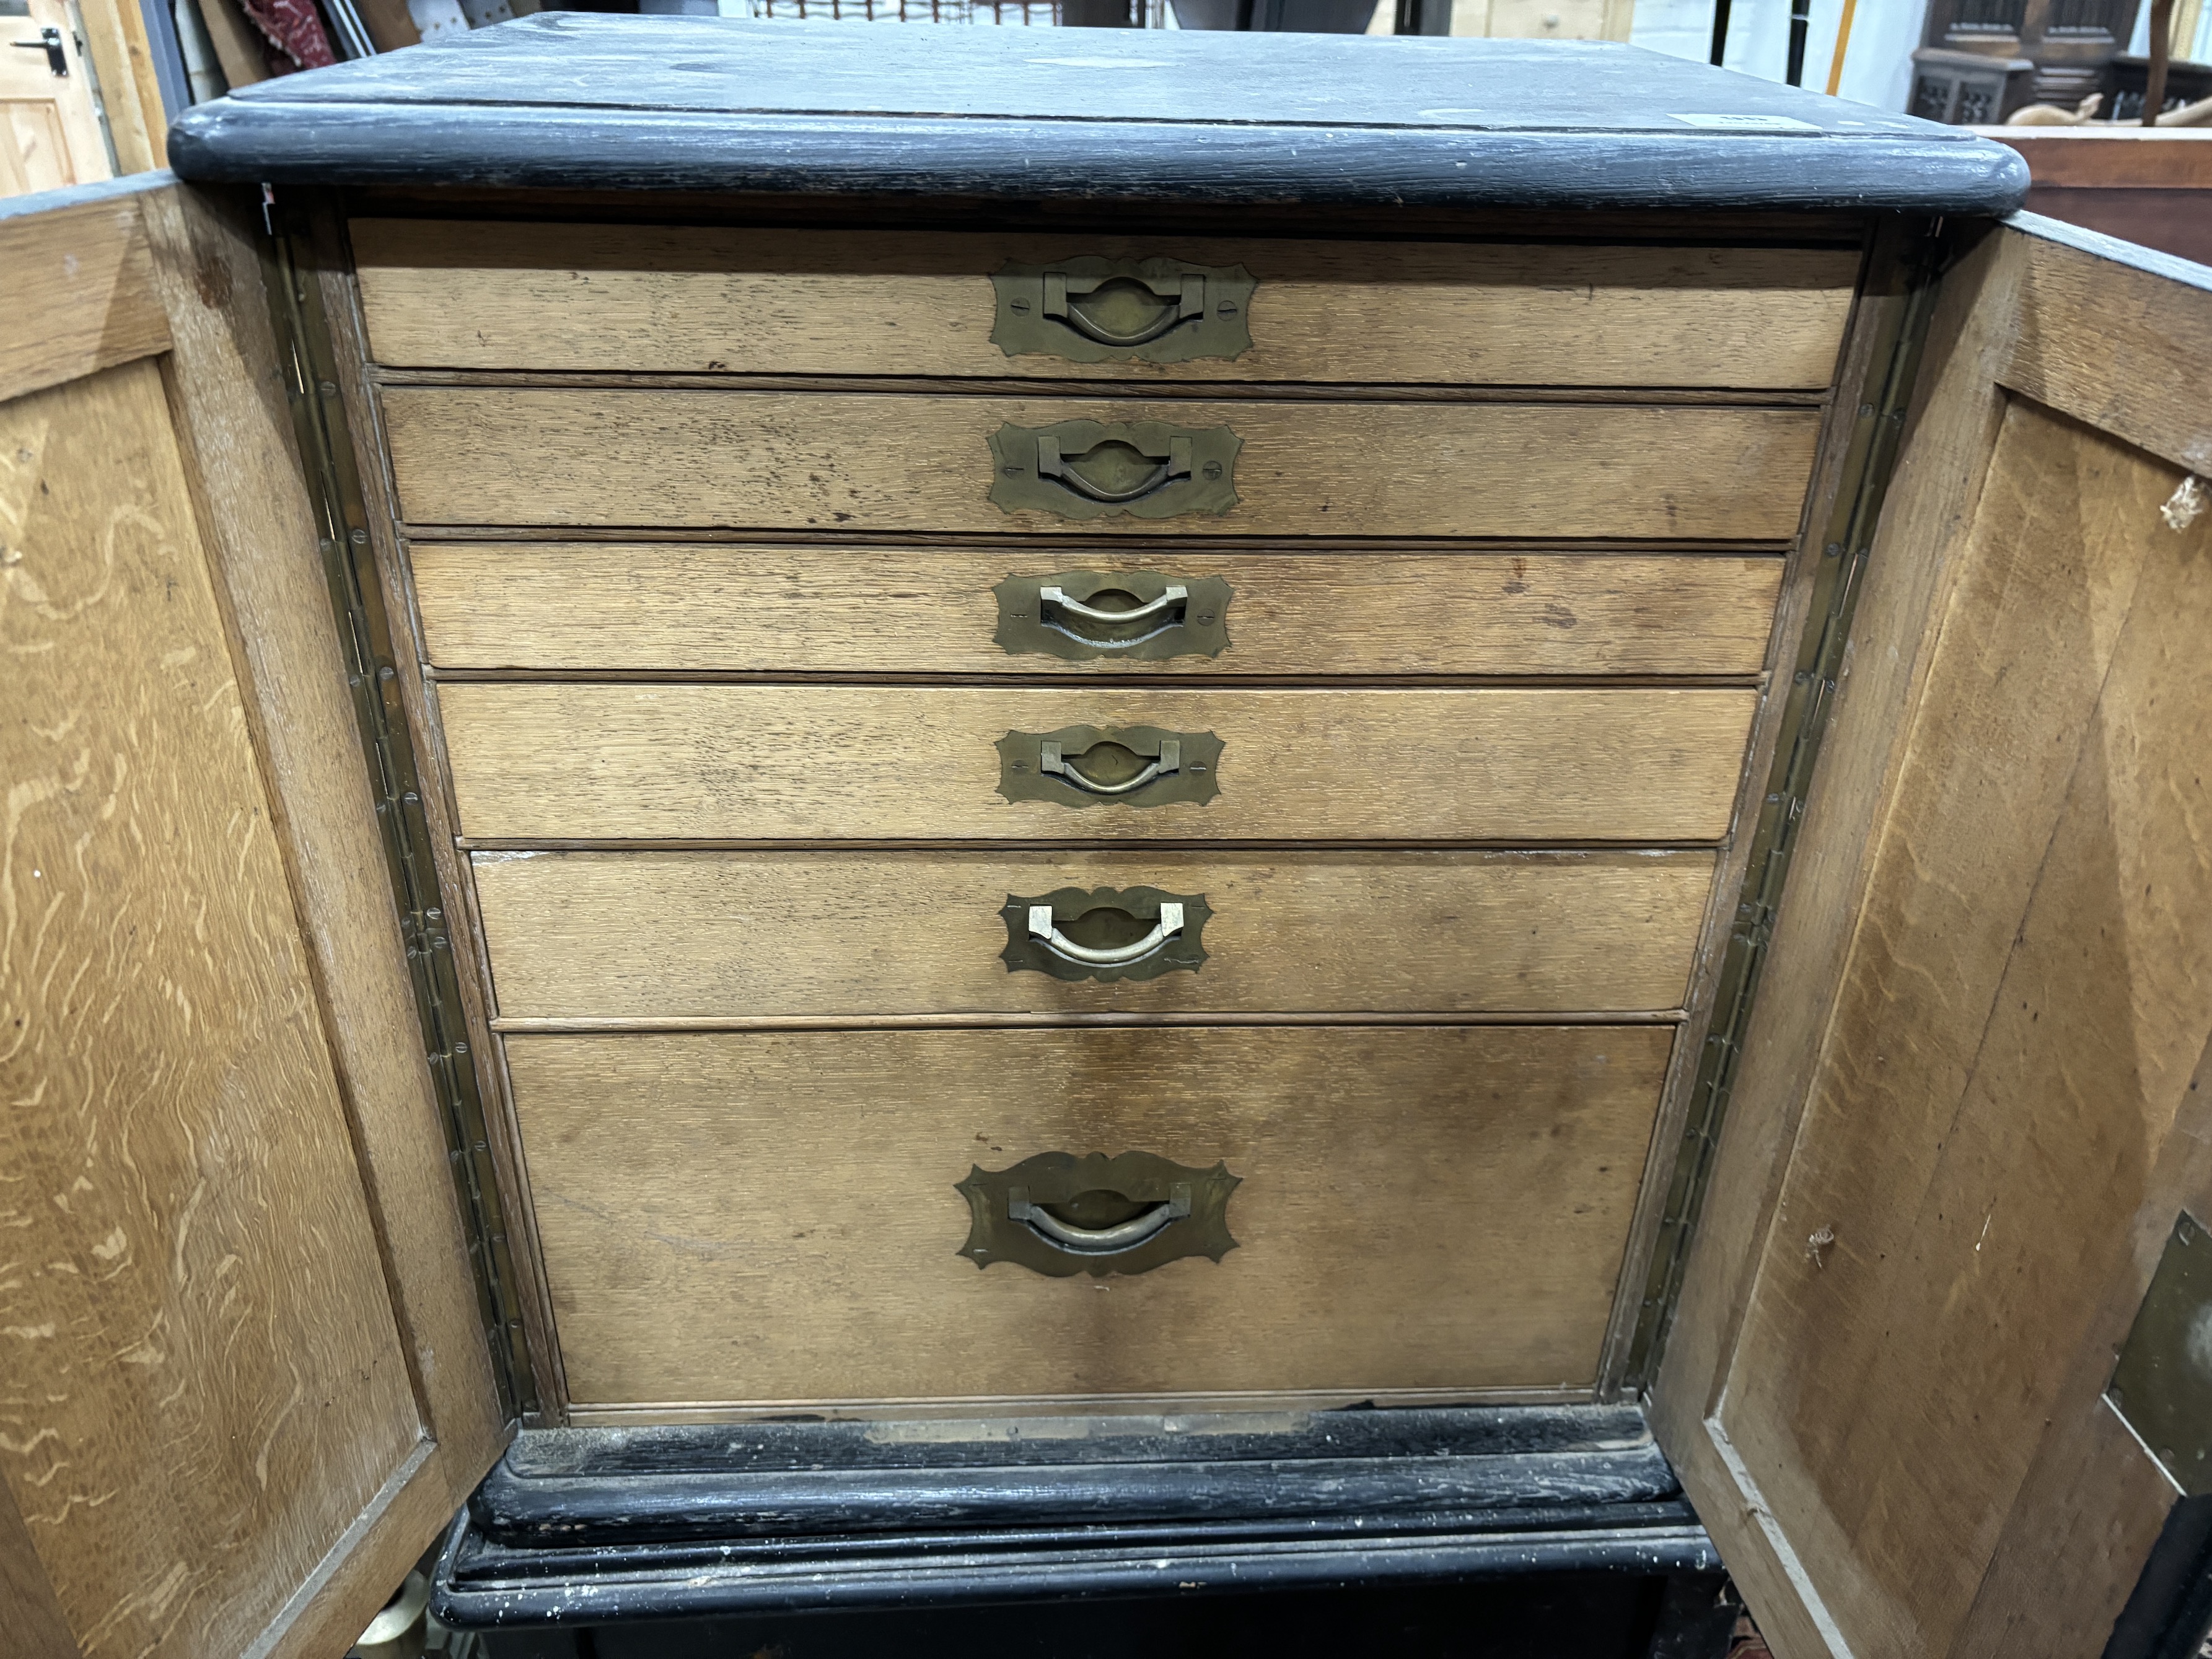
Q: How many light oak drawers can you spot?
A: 6